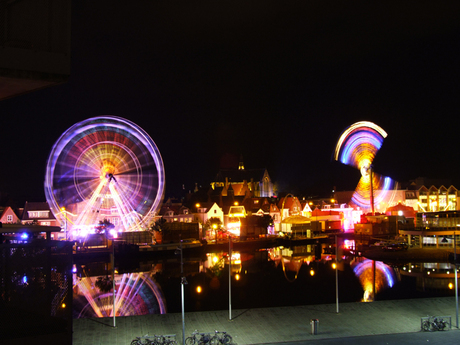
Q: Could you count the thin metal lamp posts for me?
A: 5